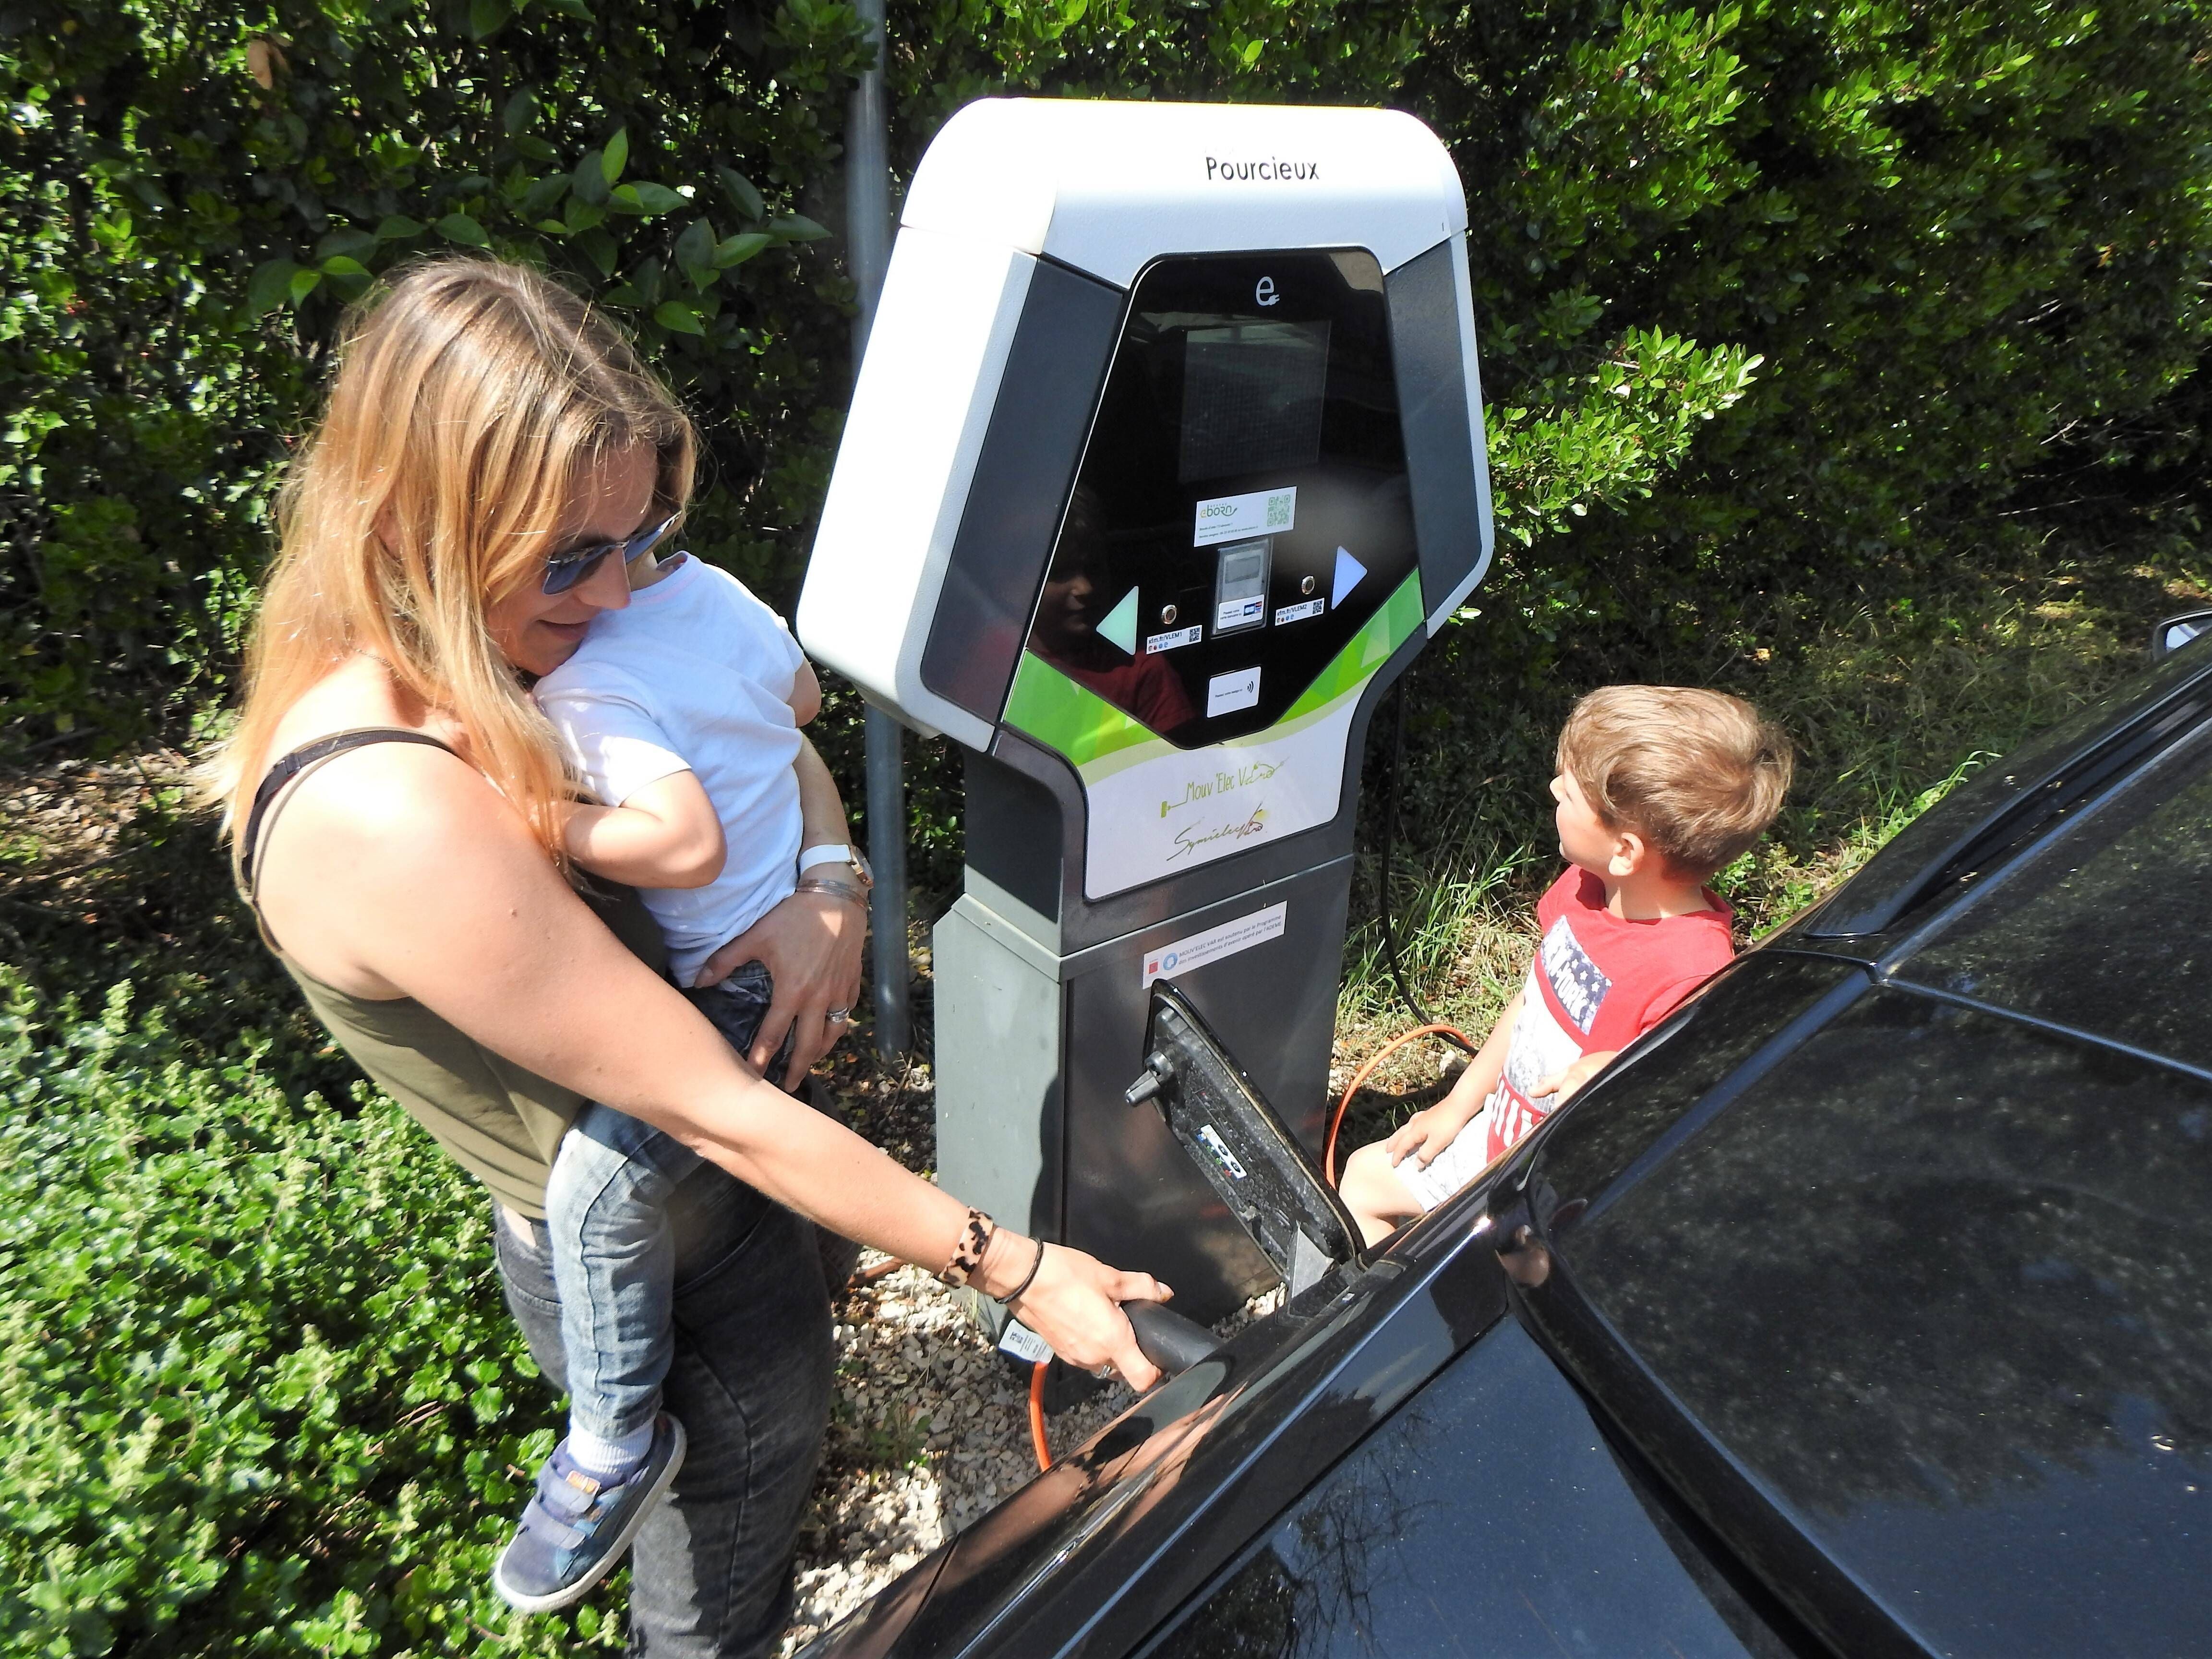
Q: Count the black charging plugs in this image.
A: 1